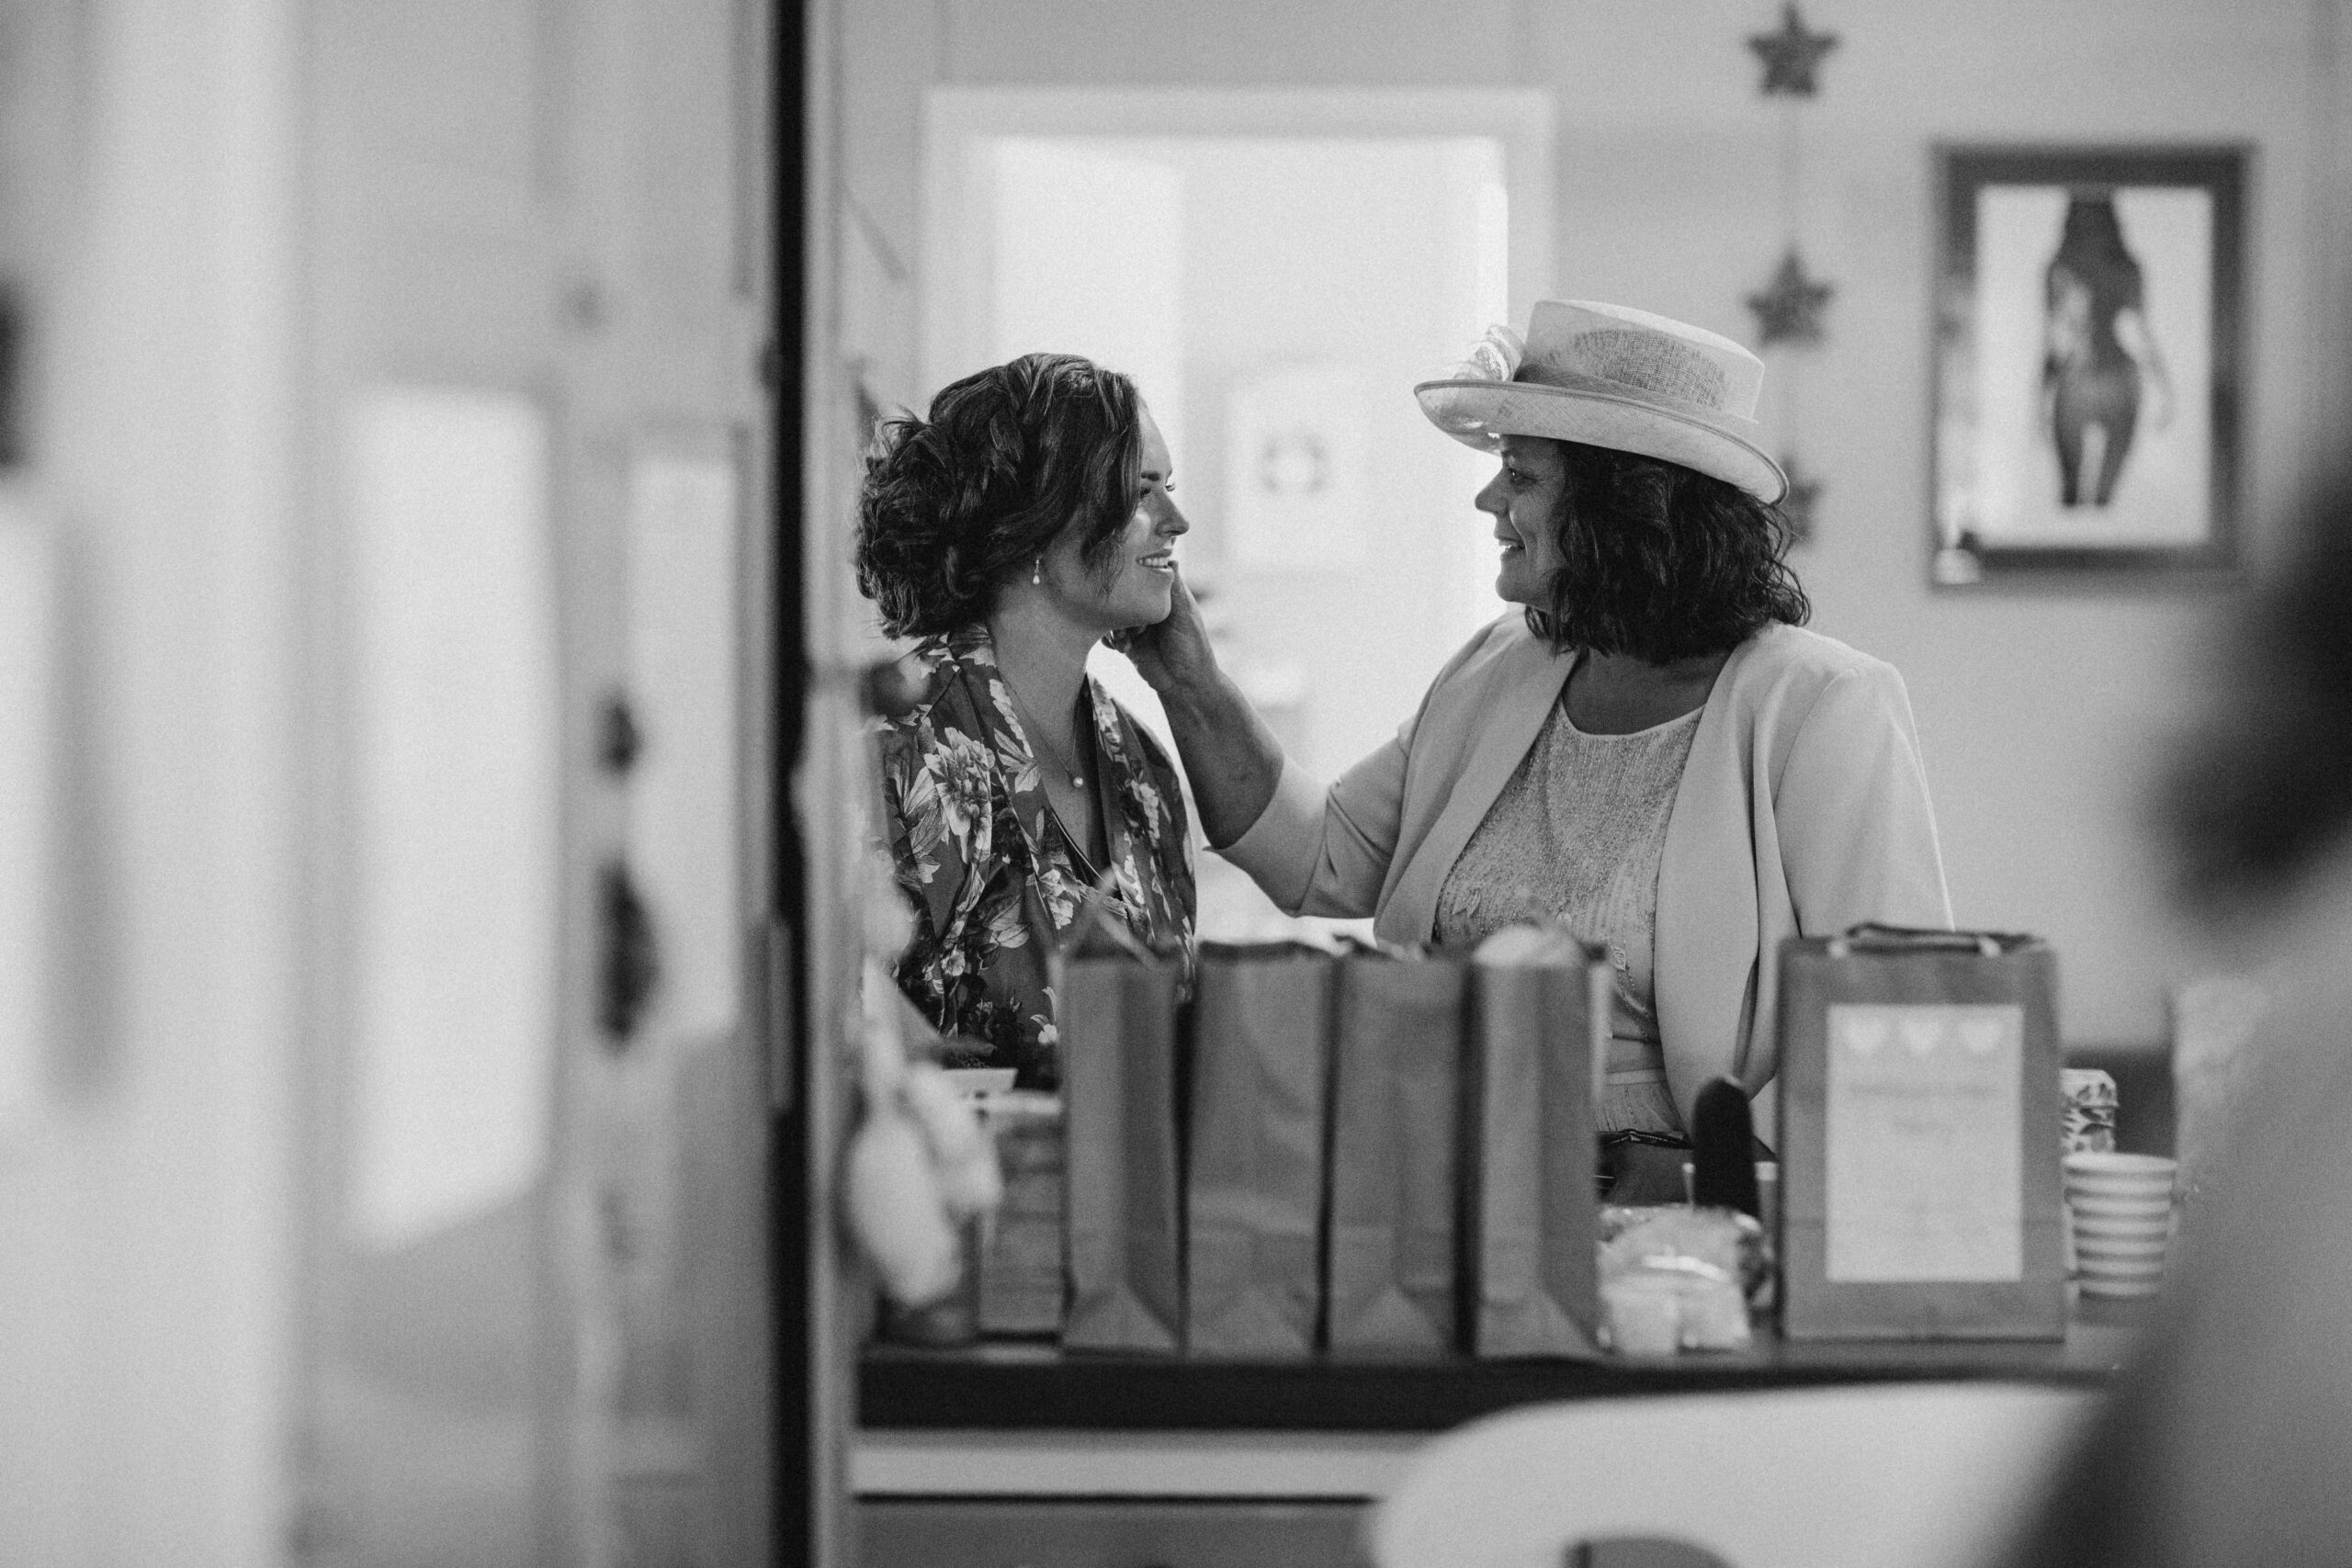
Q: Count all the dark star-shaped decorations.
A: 3